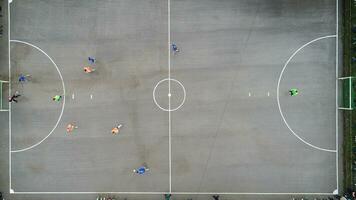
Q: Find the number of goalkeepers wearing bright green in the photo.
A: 2